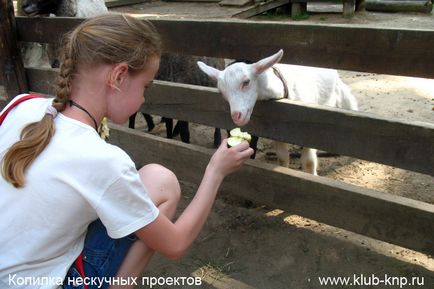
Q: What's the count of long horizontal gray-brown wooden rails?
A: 3